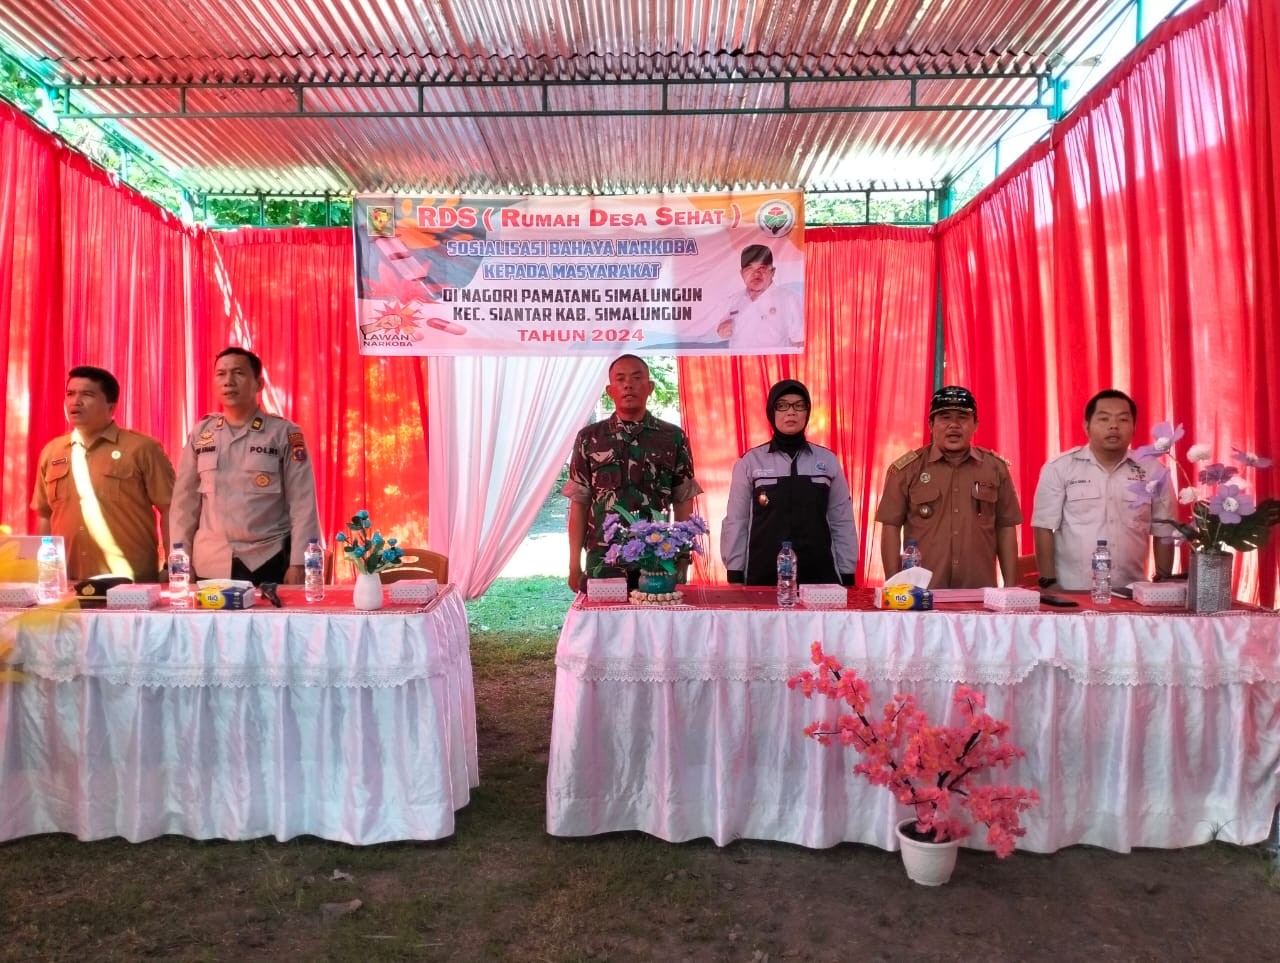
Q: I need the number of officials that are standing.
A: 6